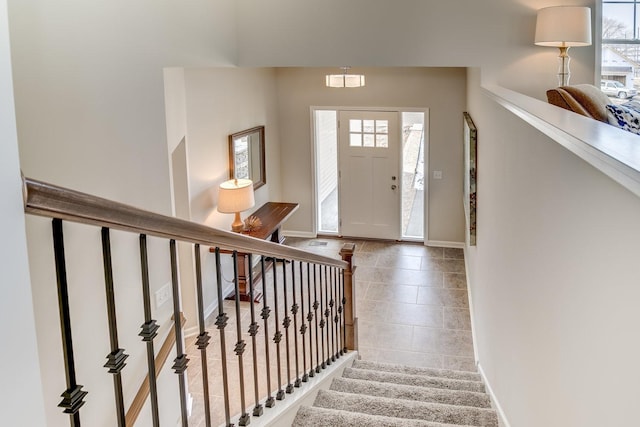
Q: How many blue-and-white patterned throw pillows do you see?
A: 1